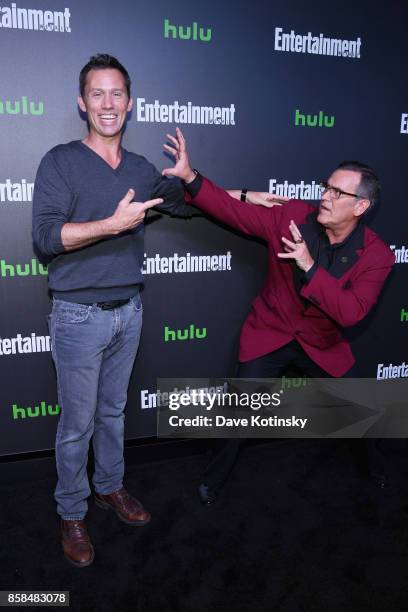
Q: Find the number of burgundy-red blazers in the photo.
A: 1